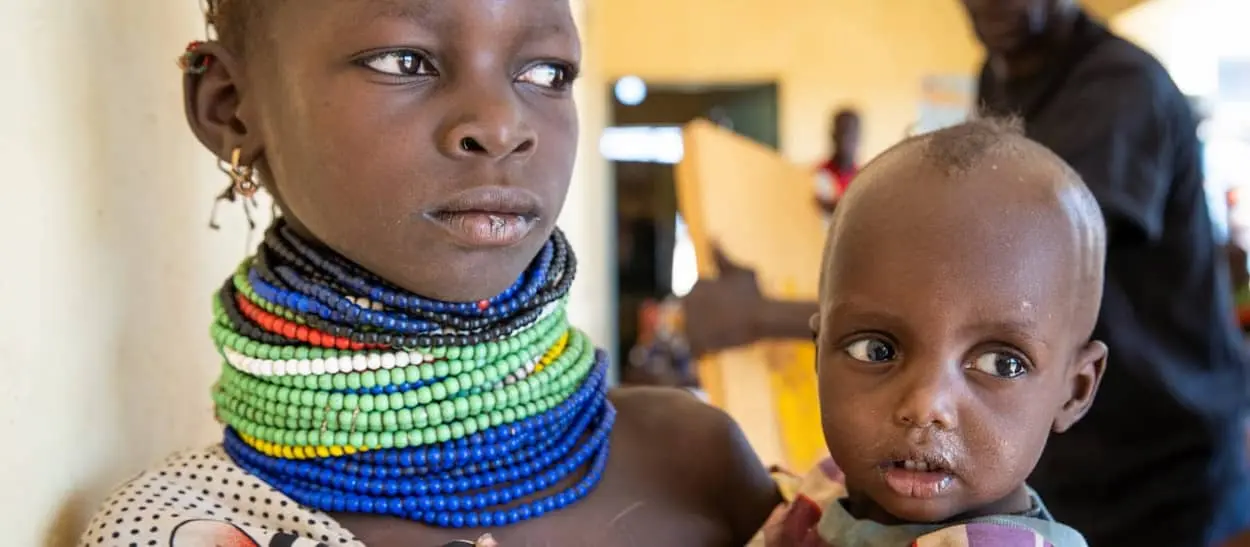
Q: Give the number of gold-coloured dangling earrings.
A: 1